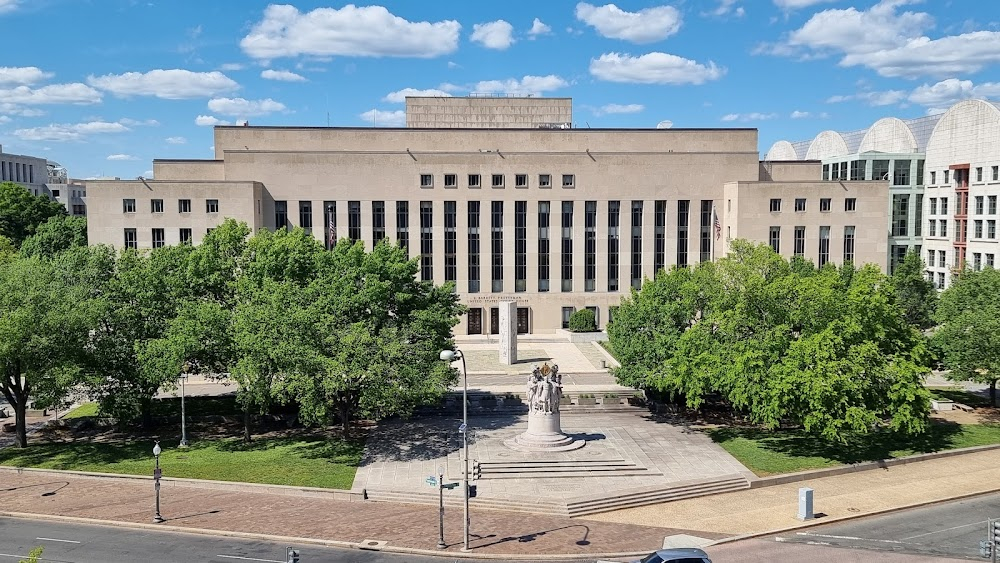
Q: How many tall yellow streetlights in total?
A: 0